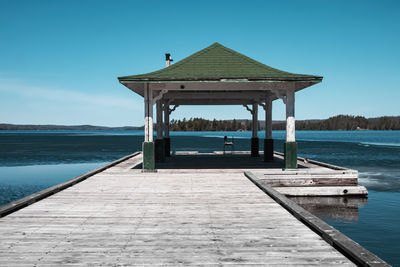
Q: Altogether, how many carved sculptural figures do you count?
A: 0